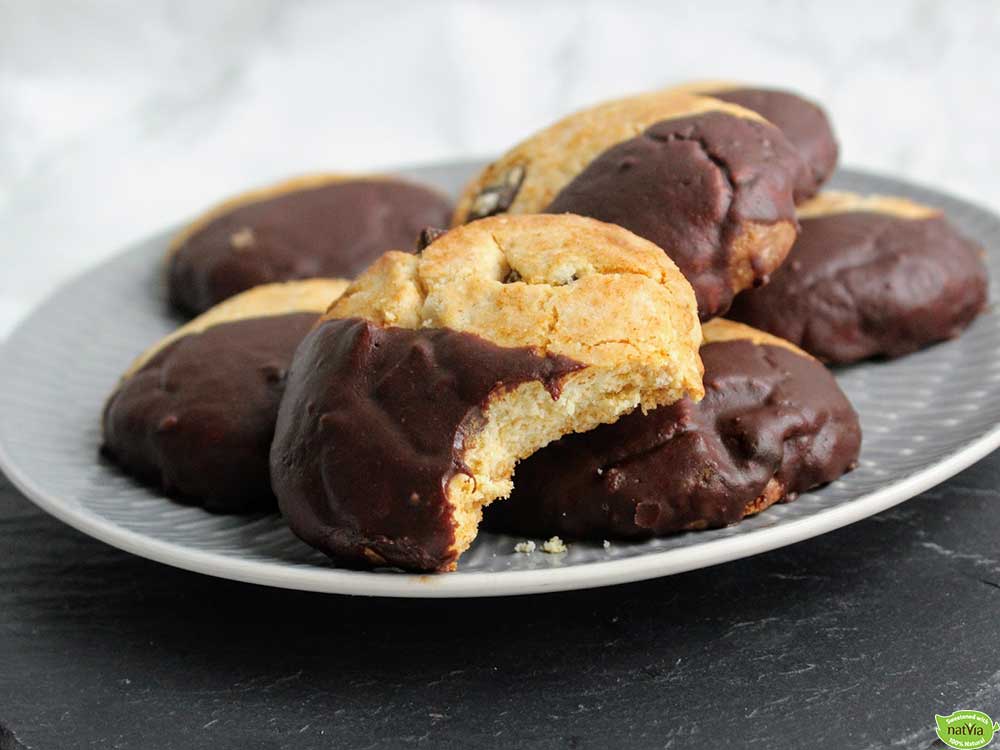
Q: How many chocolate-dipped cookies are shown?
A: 7